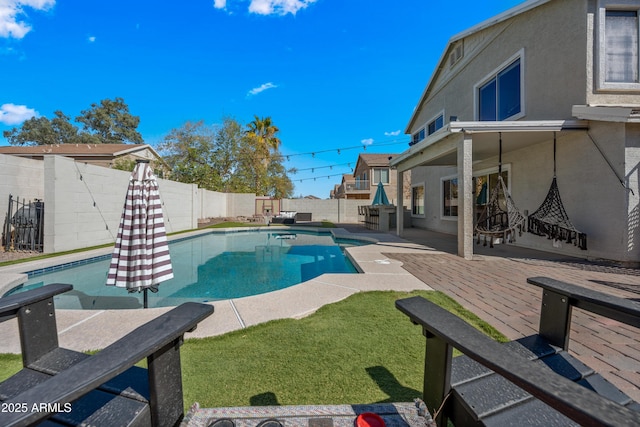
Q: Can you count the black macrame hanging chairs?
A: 2